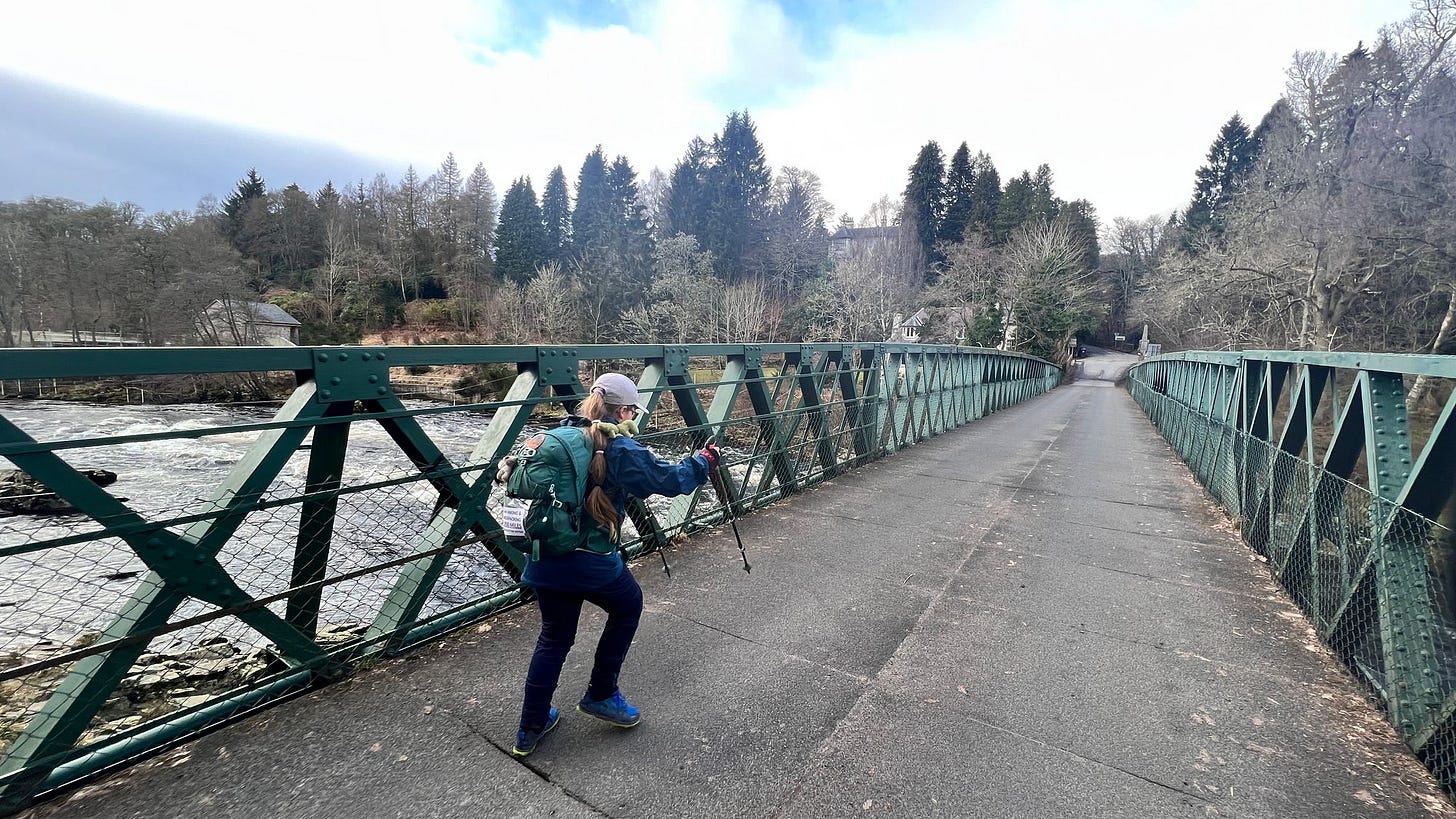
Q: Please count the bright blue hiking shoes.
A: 2